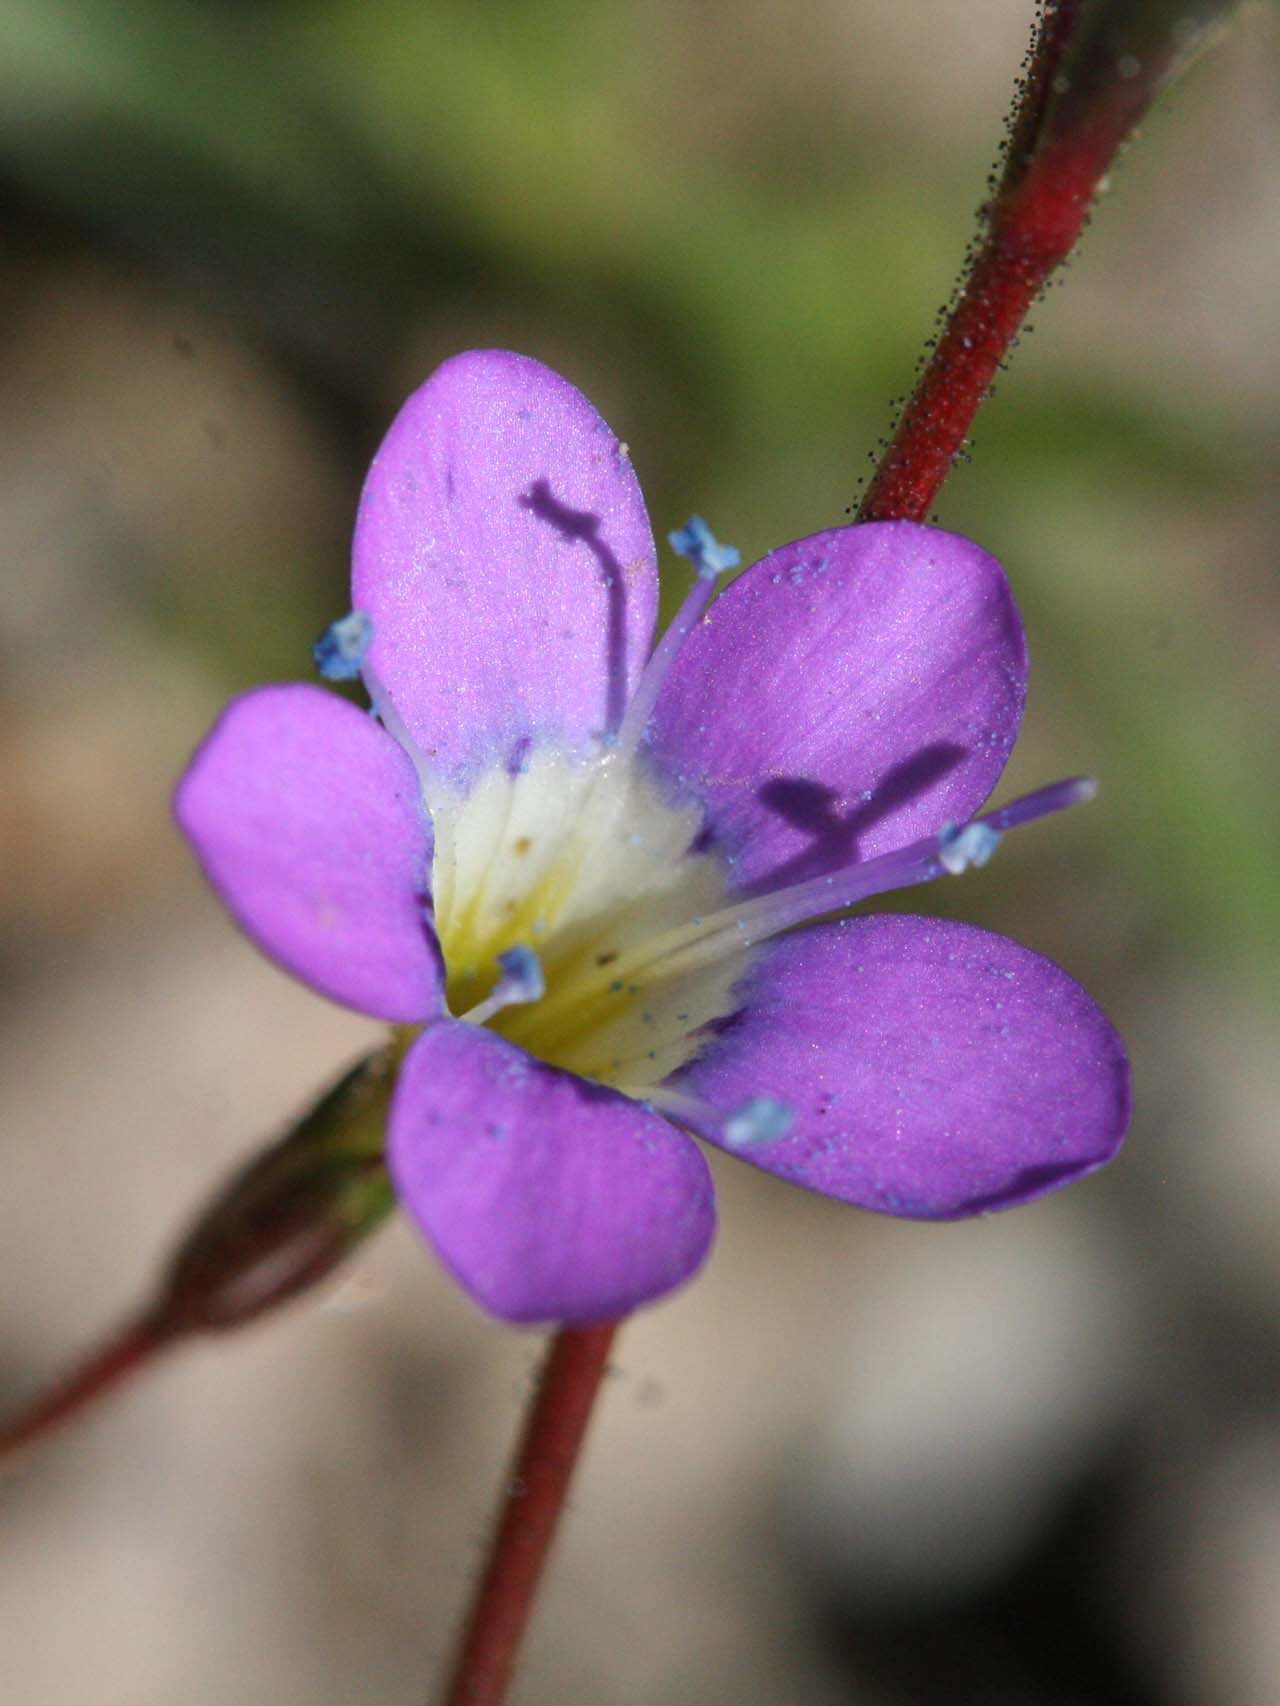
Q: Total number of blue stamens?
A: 5